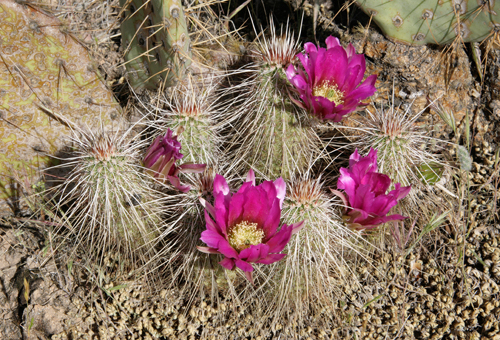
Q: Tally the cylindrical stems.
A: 6